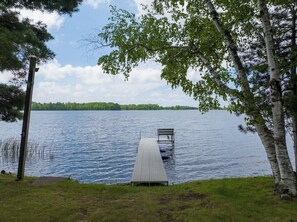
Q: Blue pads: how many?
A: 2